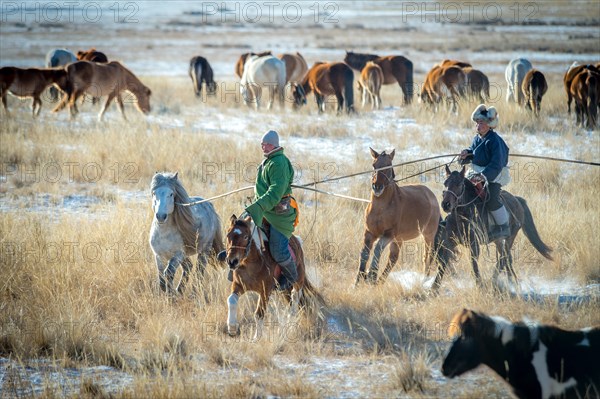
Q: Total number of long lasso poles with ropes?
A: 2